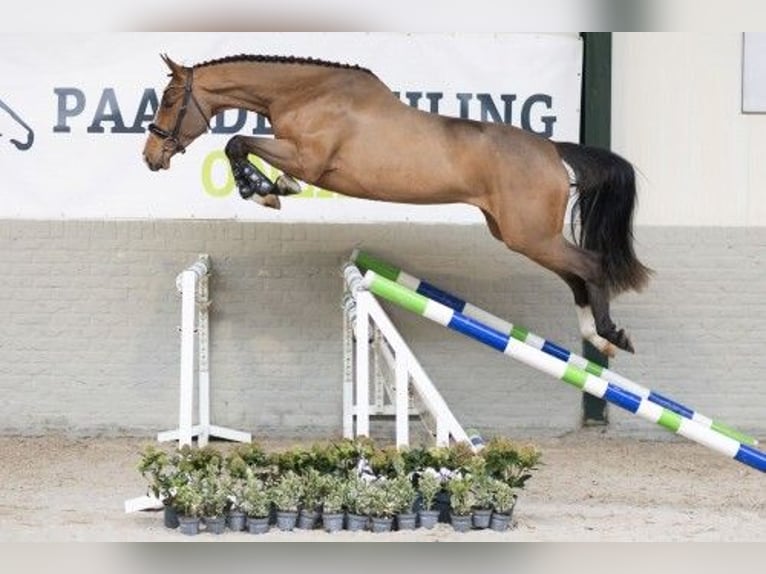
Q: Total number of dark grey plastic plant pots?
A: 14